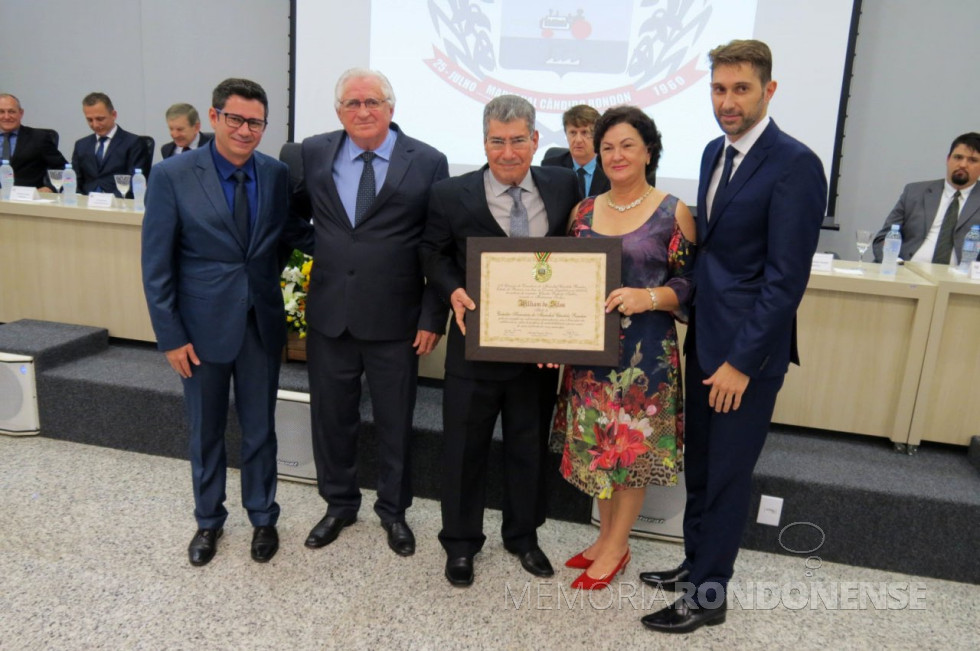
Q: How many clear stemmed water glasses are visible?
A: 3